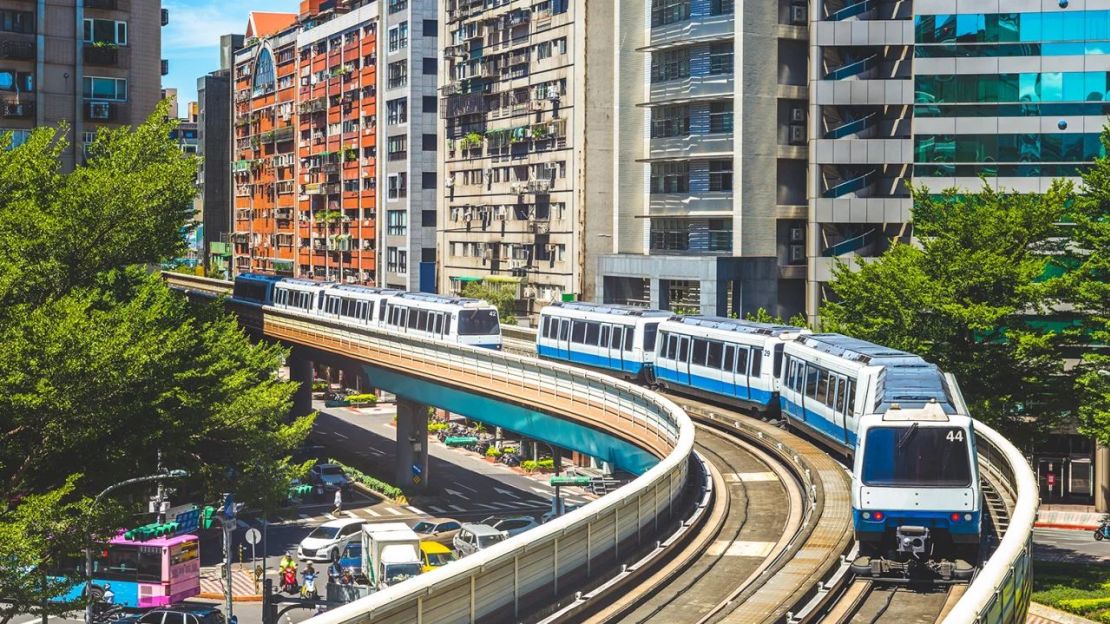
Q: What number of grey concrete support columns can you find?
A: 2